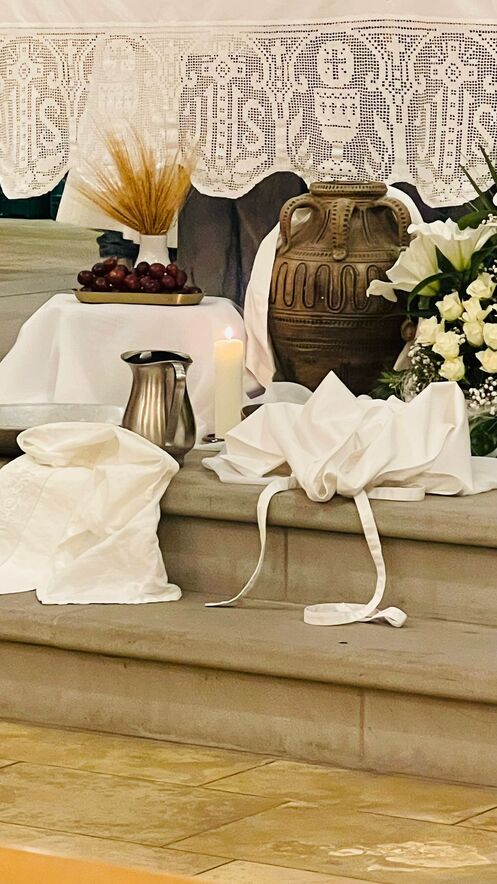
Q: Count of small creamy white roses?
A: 9